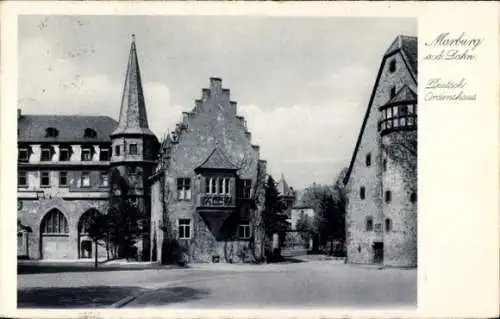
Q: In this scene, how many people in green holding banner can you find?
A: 0